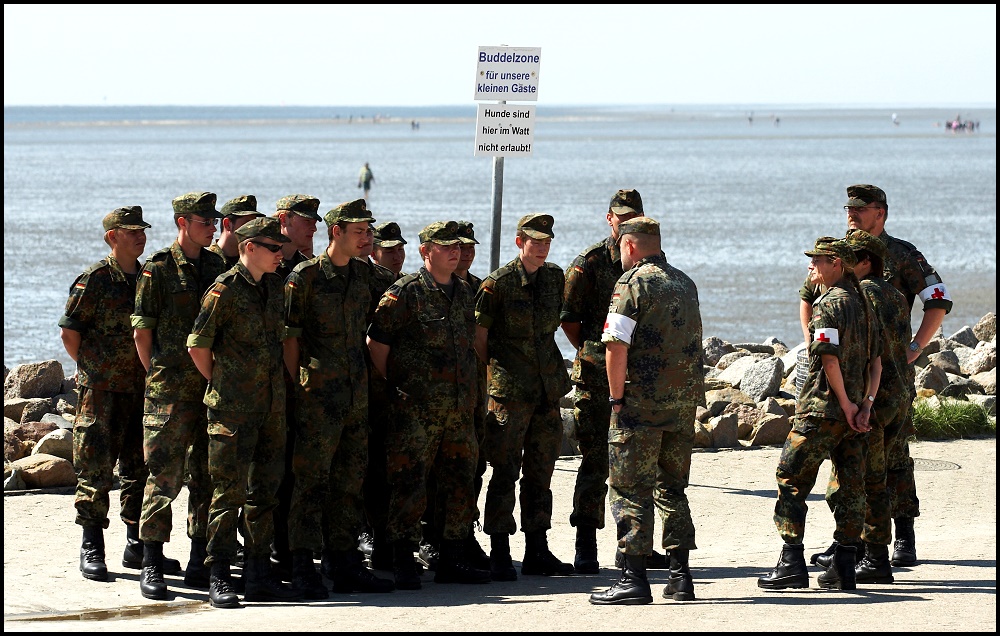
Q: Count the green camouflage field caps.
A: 15